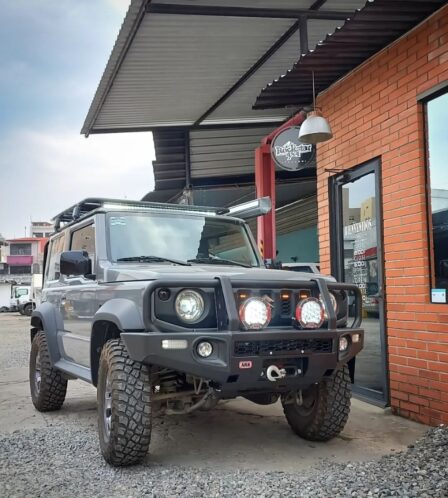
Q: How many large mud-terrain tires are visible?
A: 3